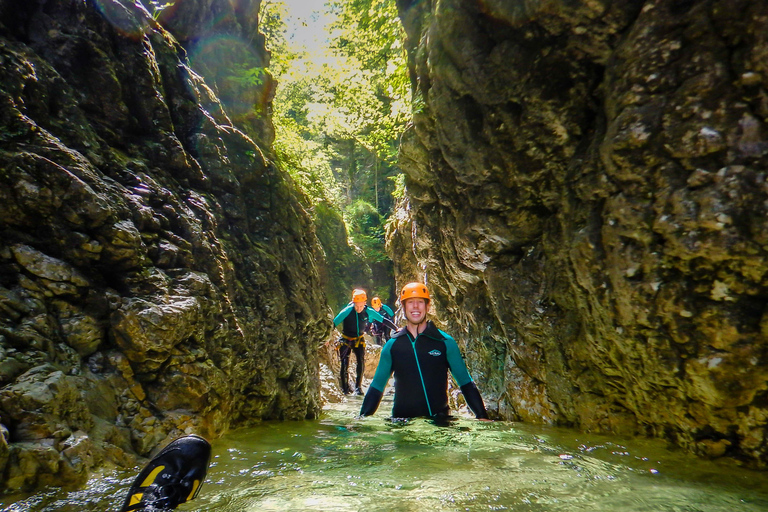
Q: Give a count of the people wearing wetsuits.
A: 3